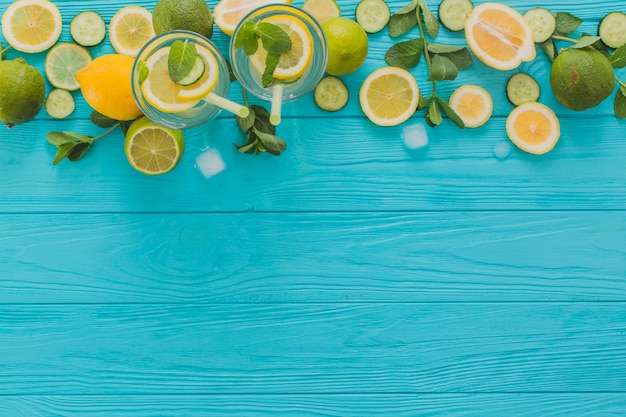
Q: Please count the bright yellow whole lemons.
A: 1